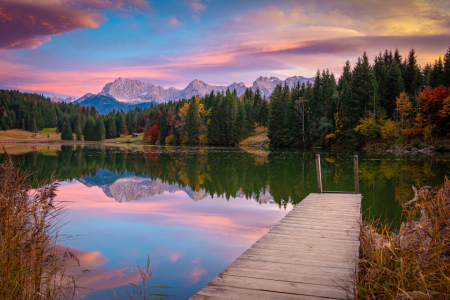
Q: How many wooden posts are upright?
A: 2